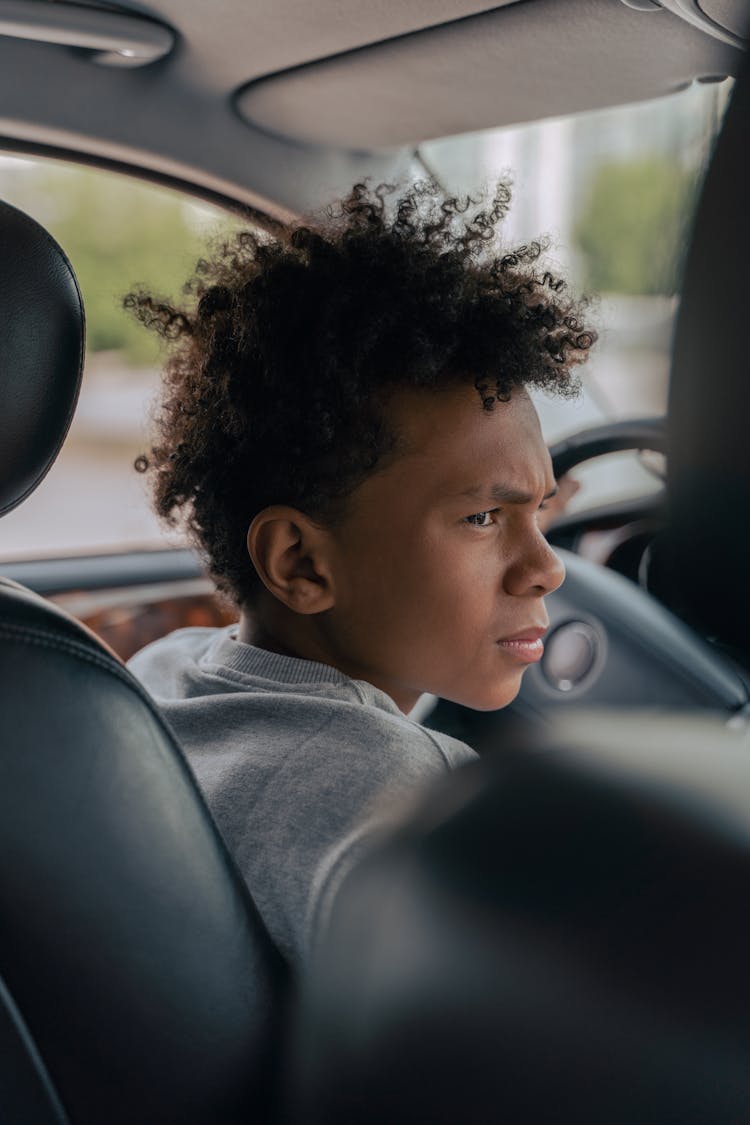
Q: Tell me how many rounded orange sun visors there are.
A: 0